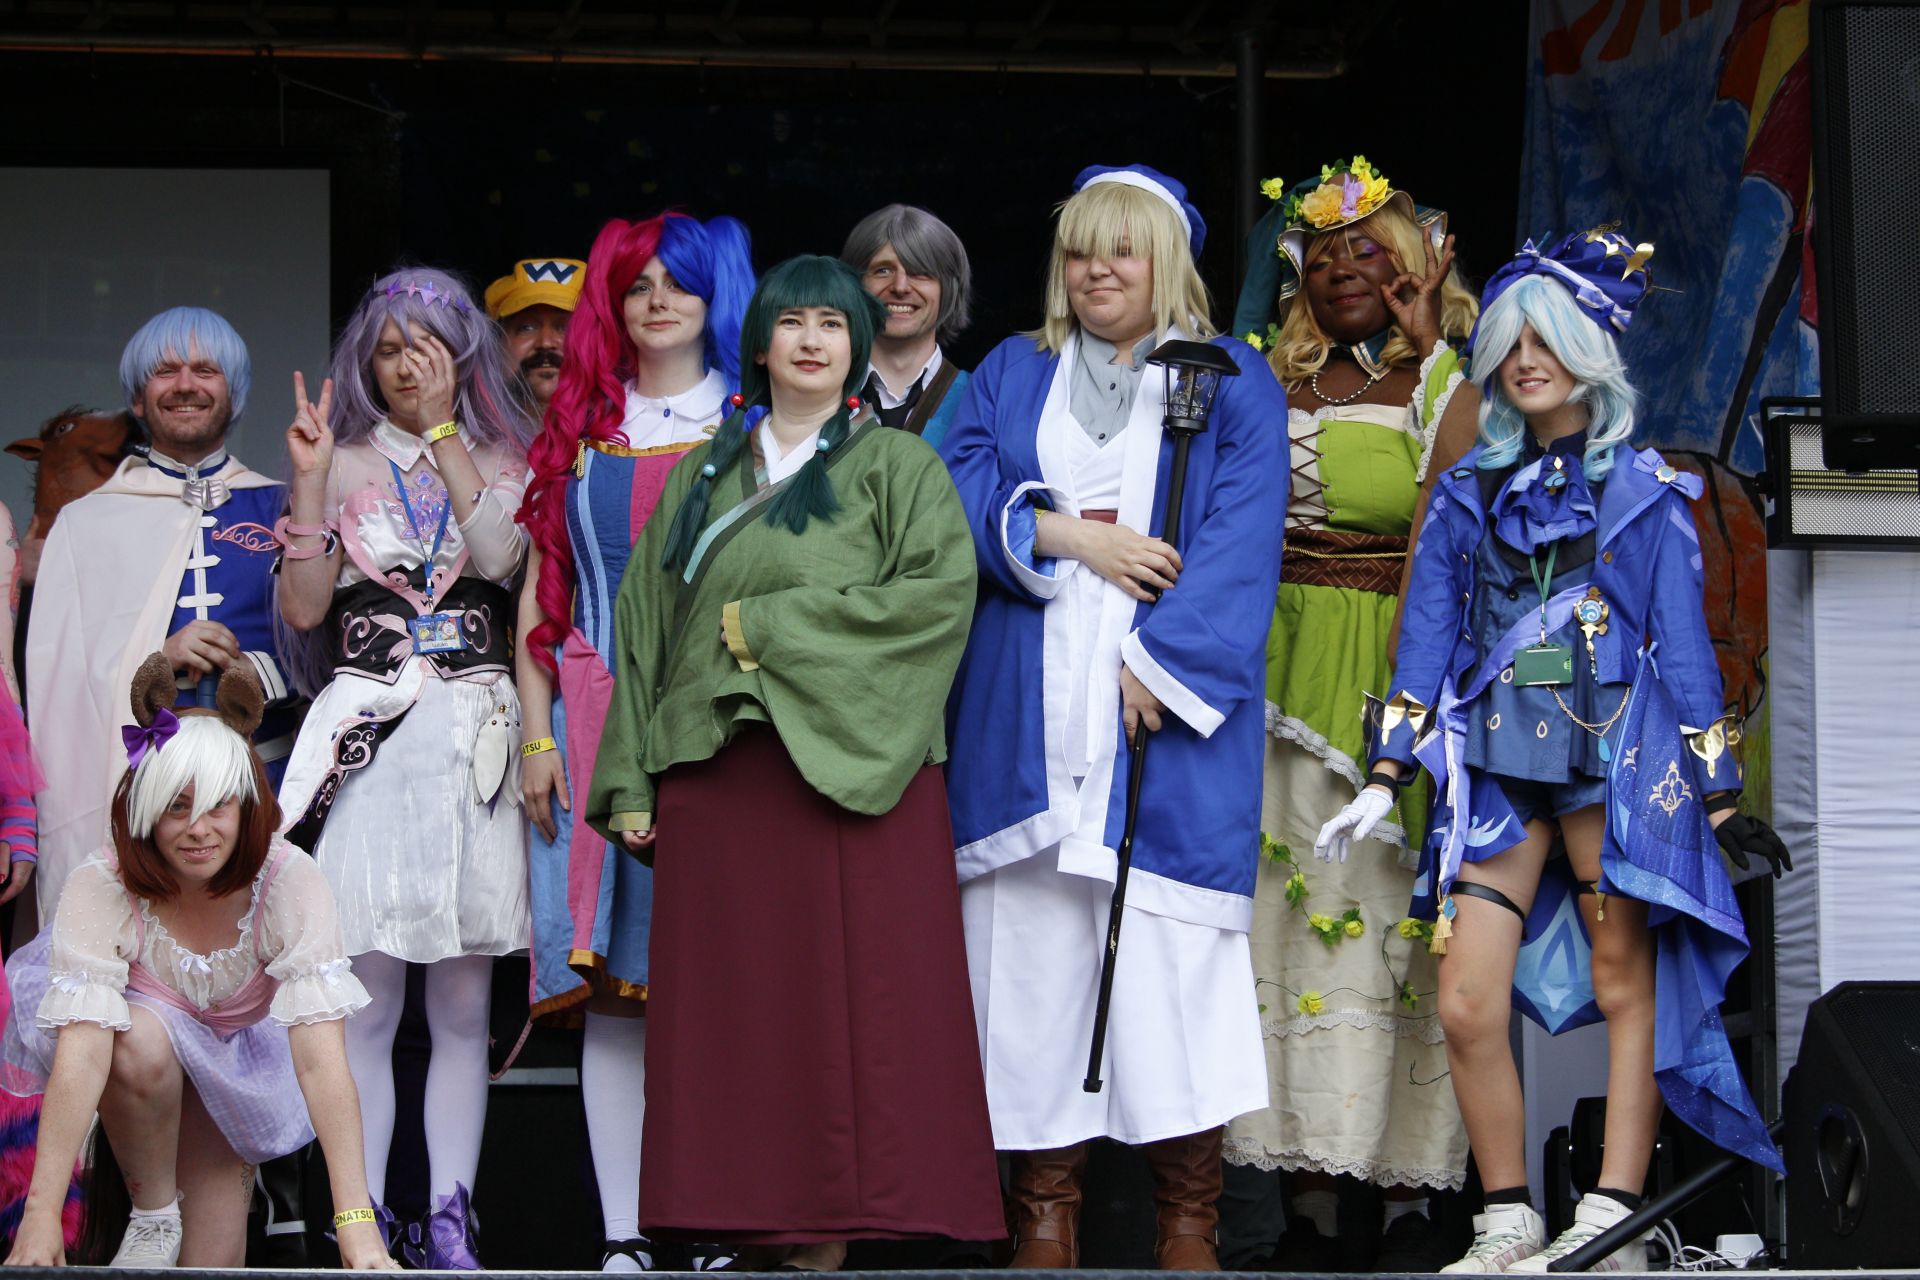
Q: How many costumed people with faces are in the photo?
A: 10